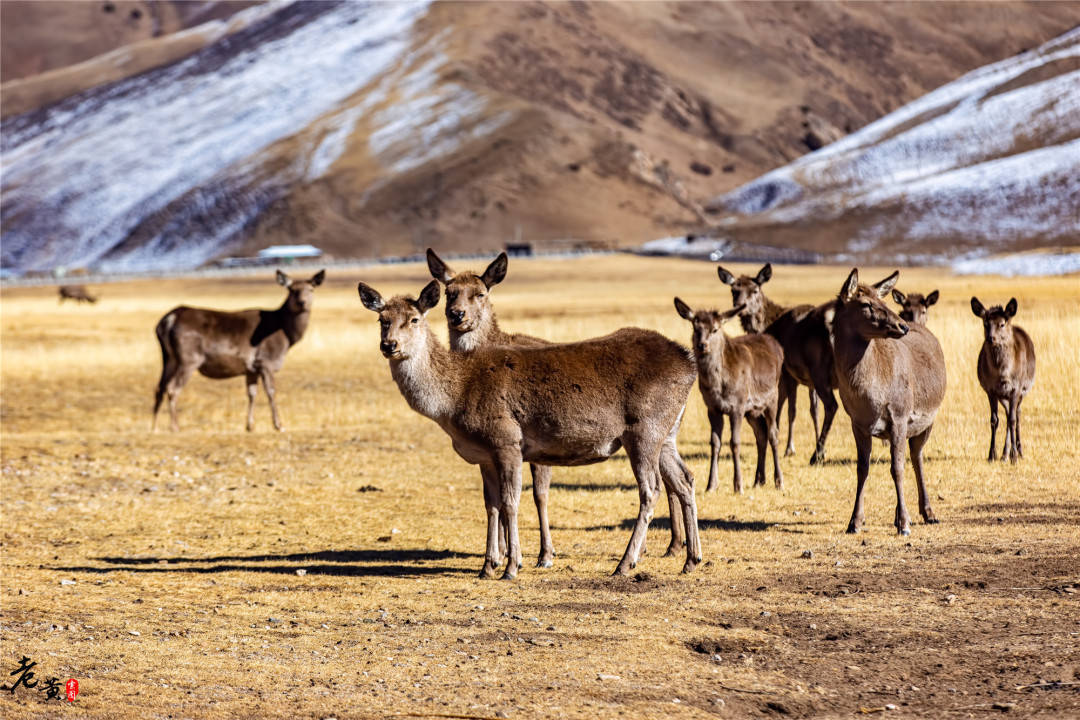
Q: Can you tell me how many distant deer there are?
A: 1